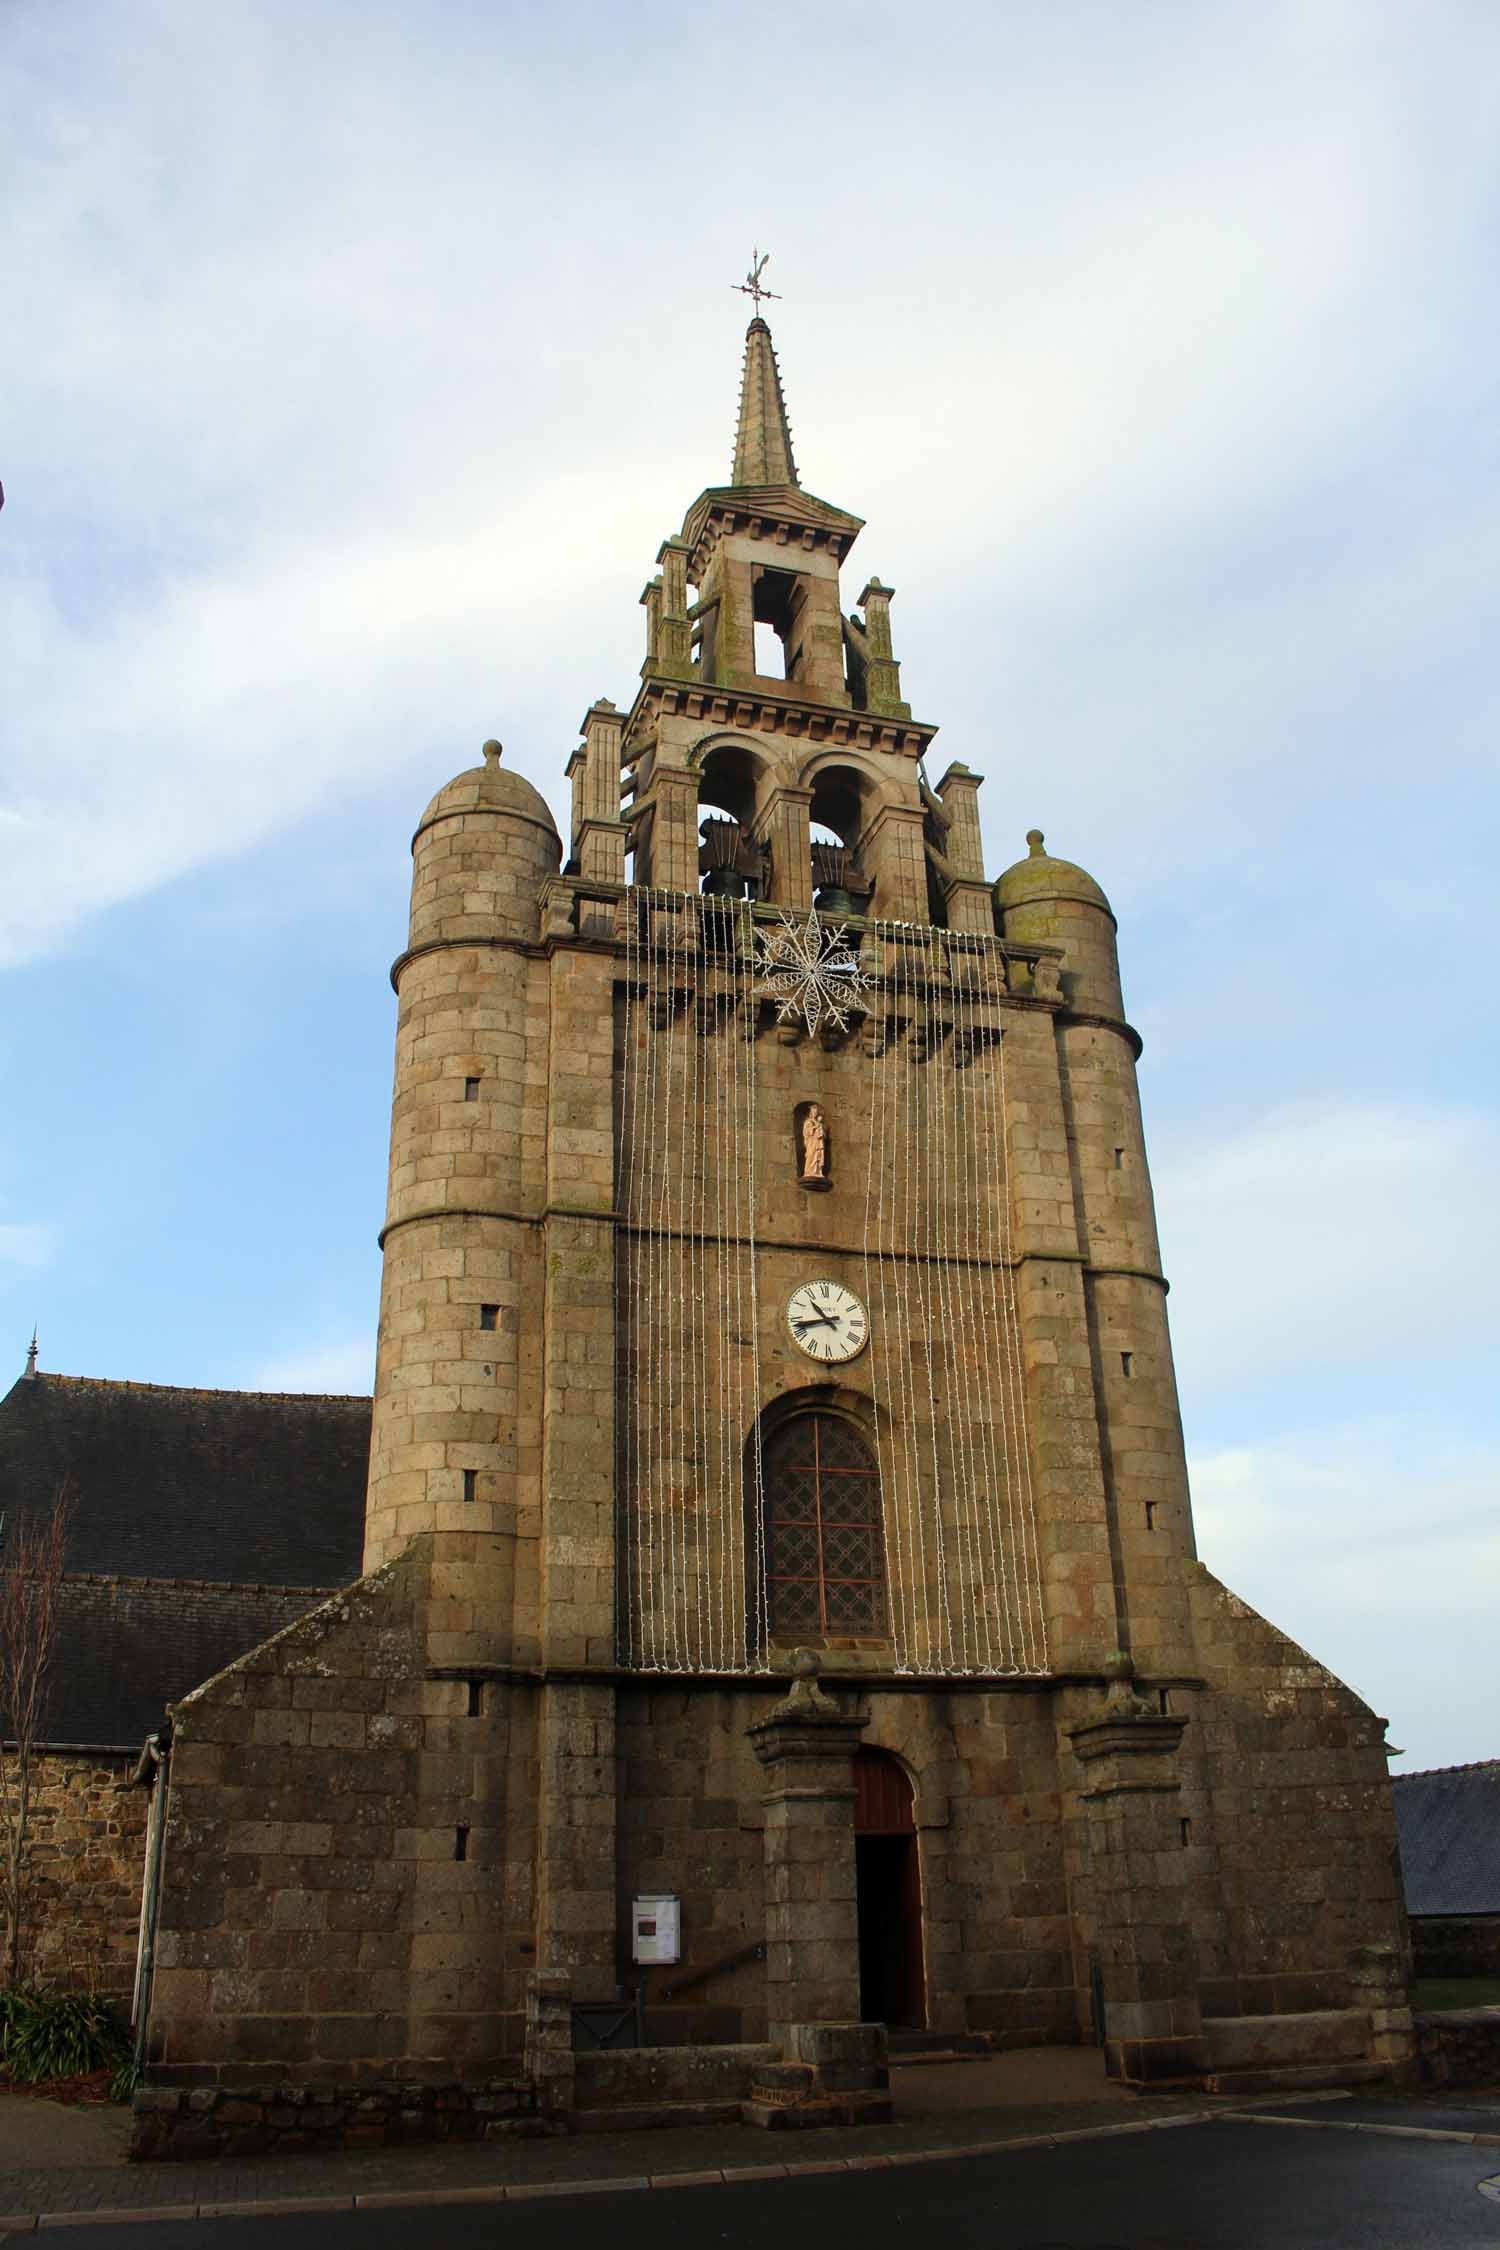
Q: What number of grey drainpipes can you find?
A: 1